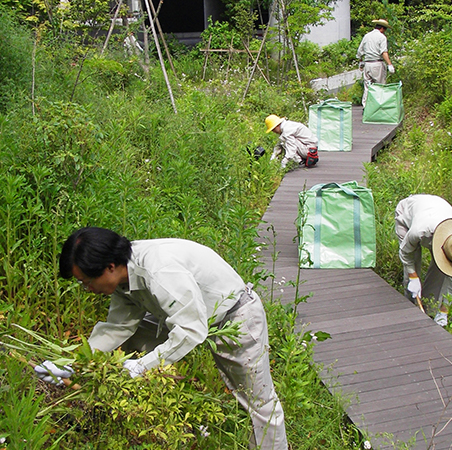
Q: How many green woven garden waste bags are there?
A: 3